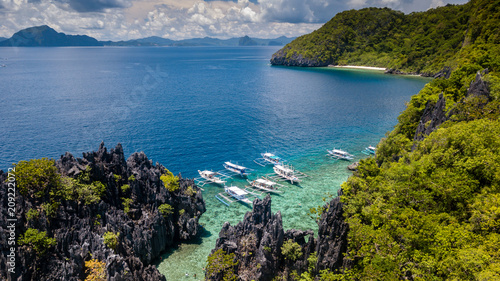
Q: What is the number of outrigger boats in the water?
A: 8